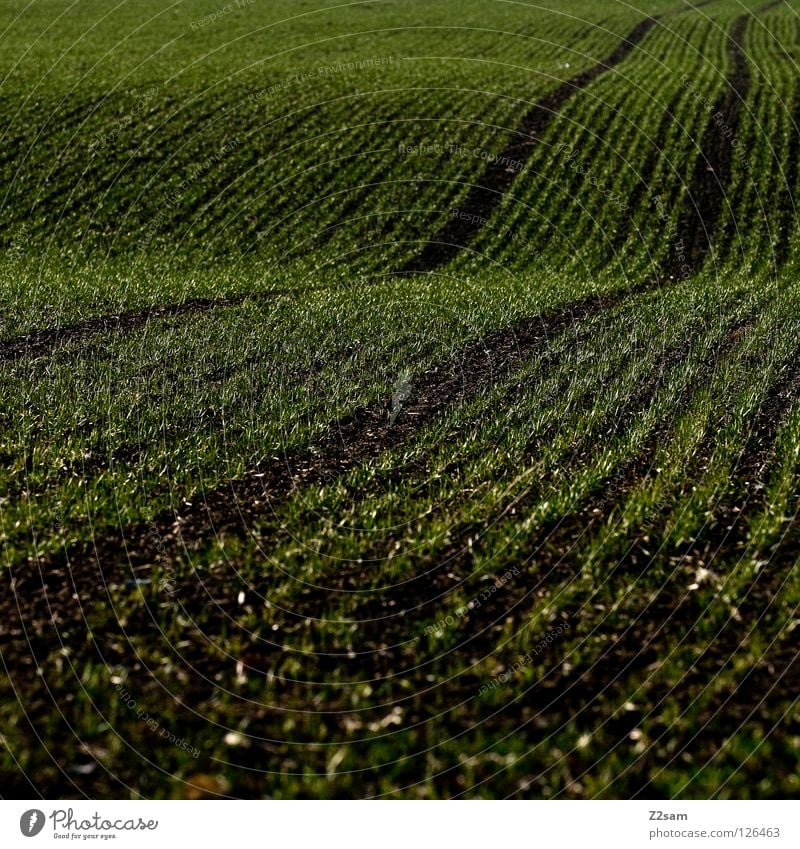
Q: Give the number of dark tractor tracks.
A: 2